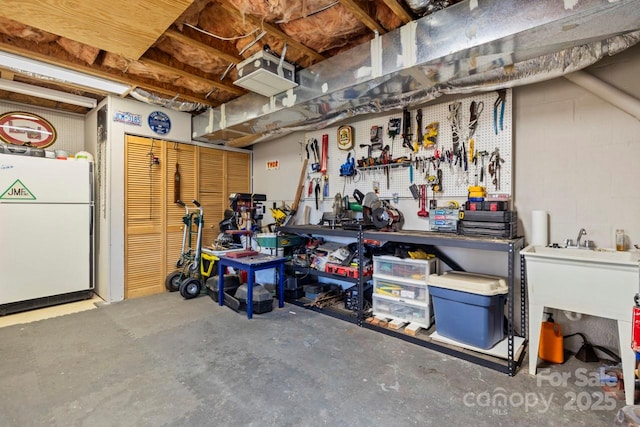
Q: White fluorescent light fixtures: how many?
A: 2